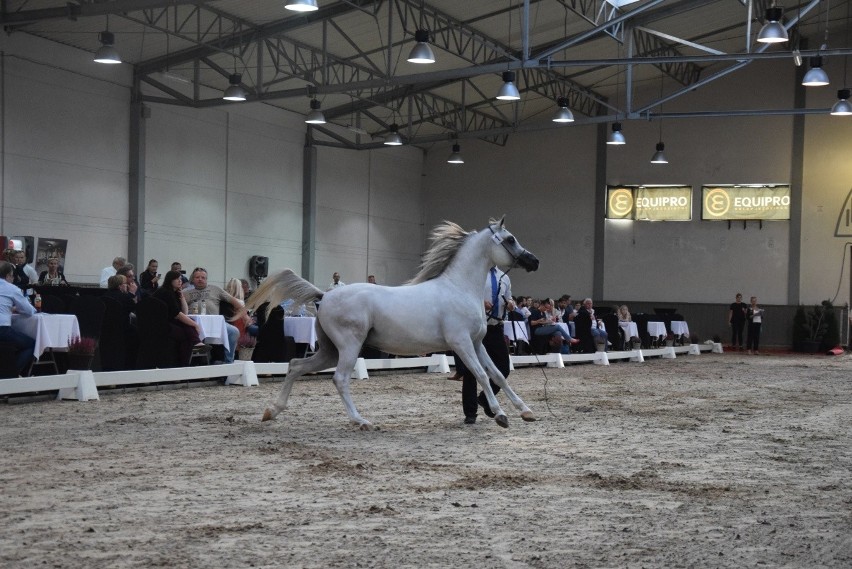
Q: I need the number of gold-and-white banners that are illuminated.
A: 2